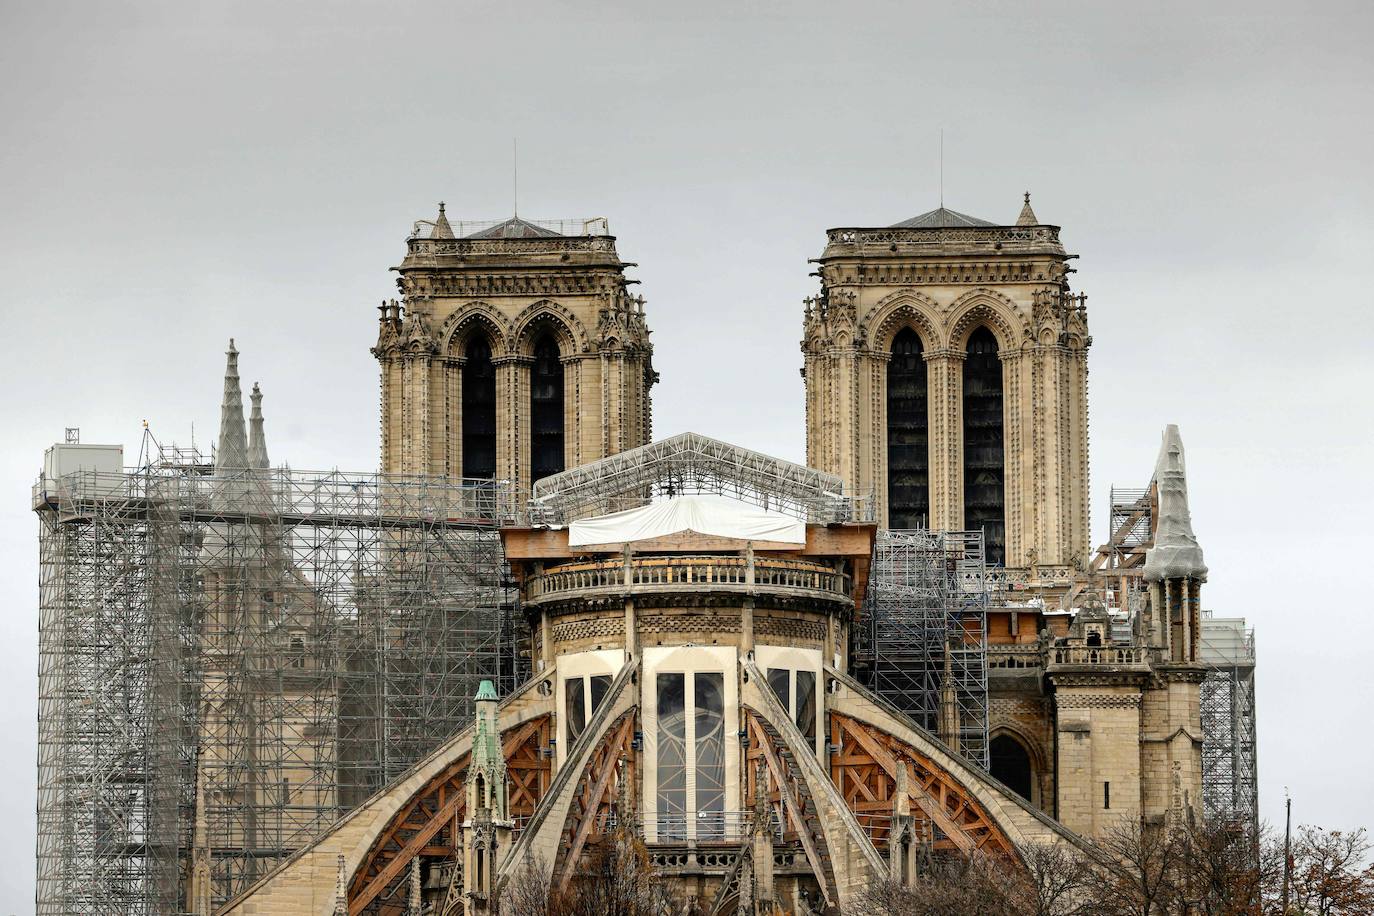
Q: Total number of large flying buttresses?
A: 4